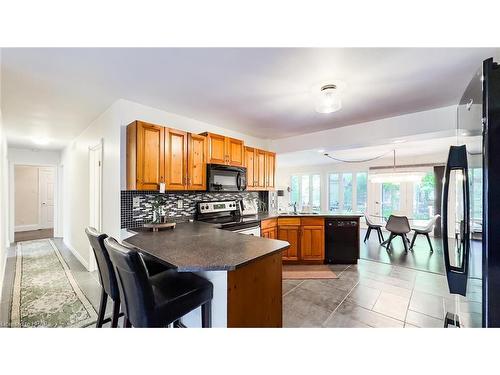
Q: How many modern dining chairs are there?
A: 3